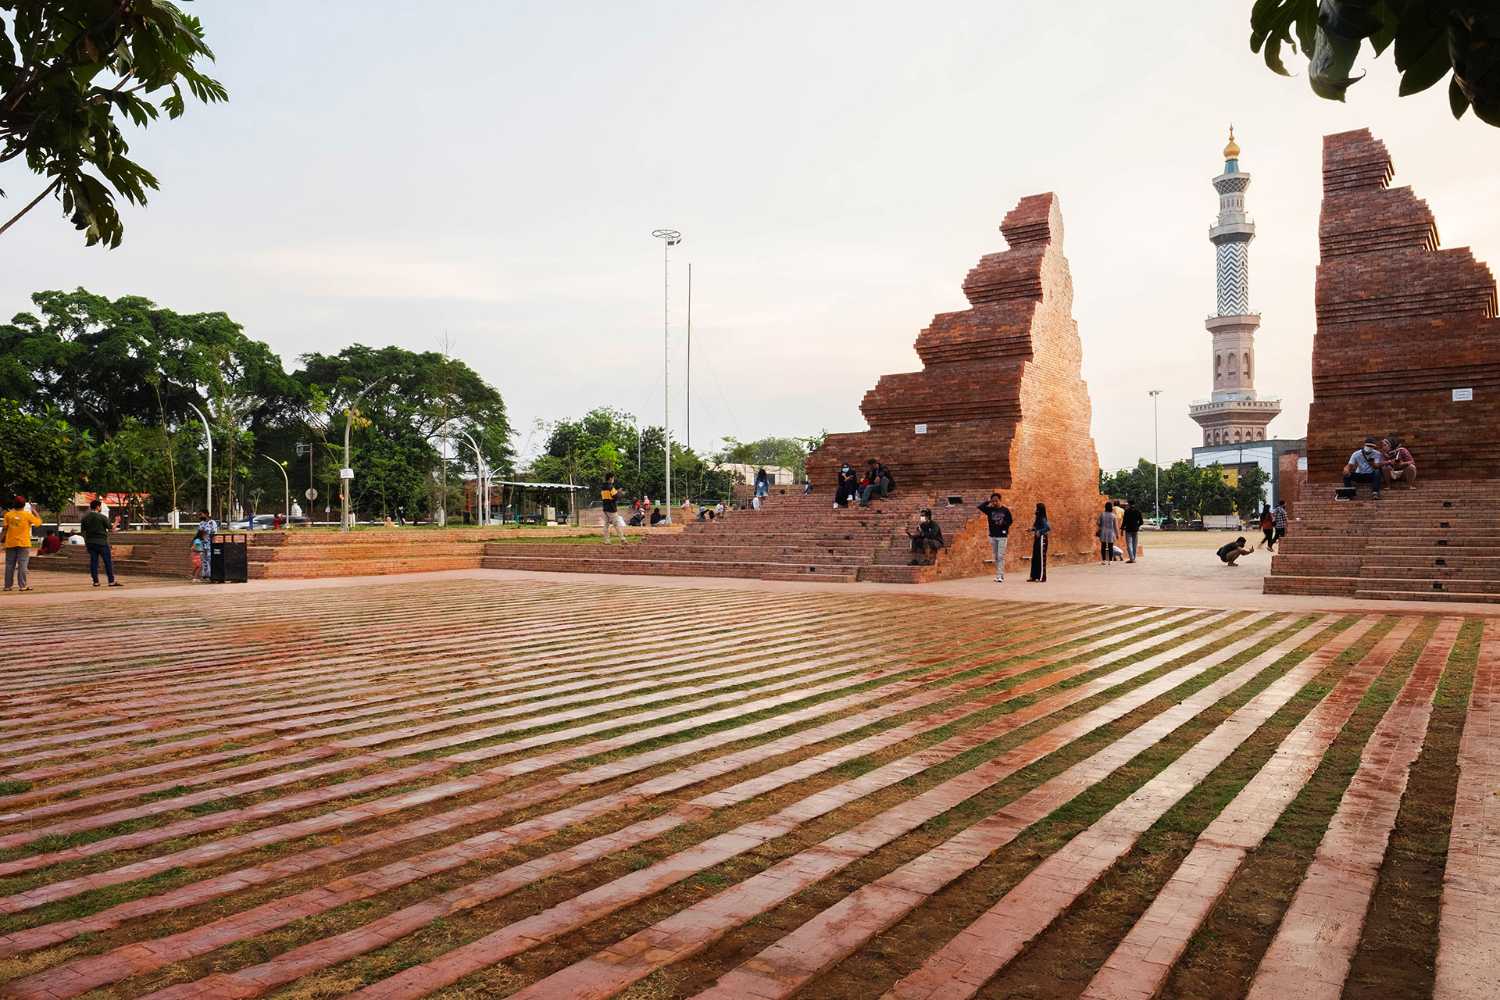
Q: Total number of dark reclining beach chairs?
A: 0